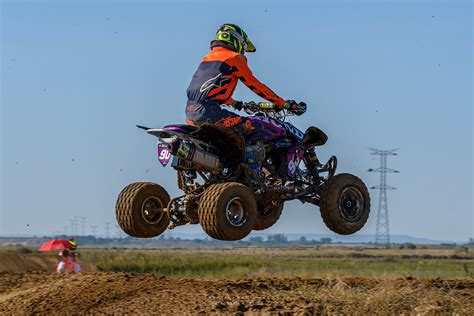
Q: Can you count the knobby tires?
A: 4